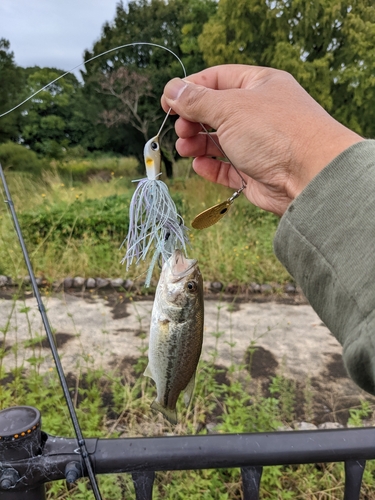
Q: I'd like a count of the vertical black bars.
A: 3